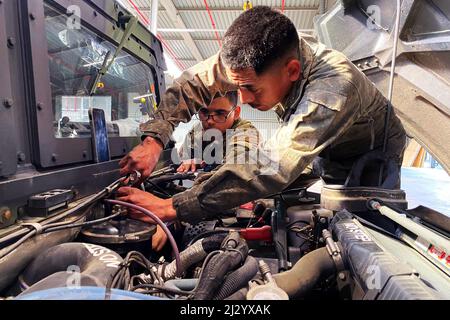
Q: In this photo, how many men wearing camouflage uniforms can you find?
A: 2